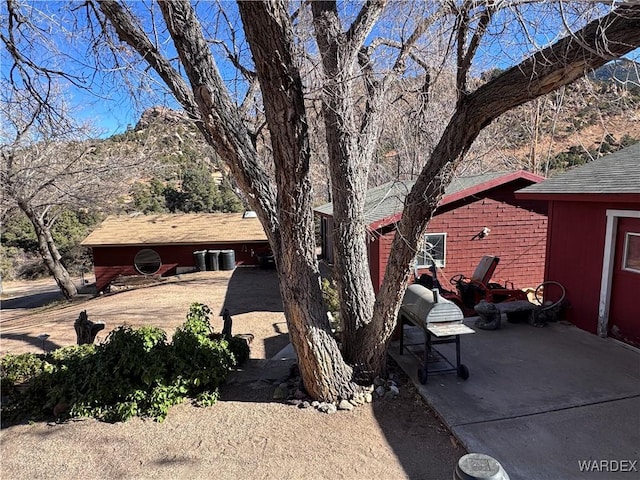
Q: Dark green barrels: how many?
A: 3